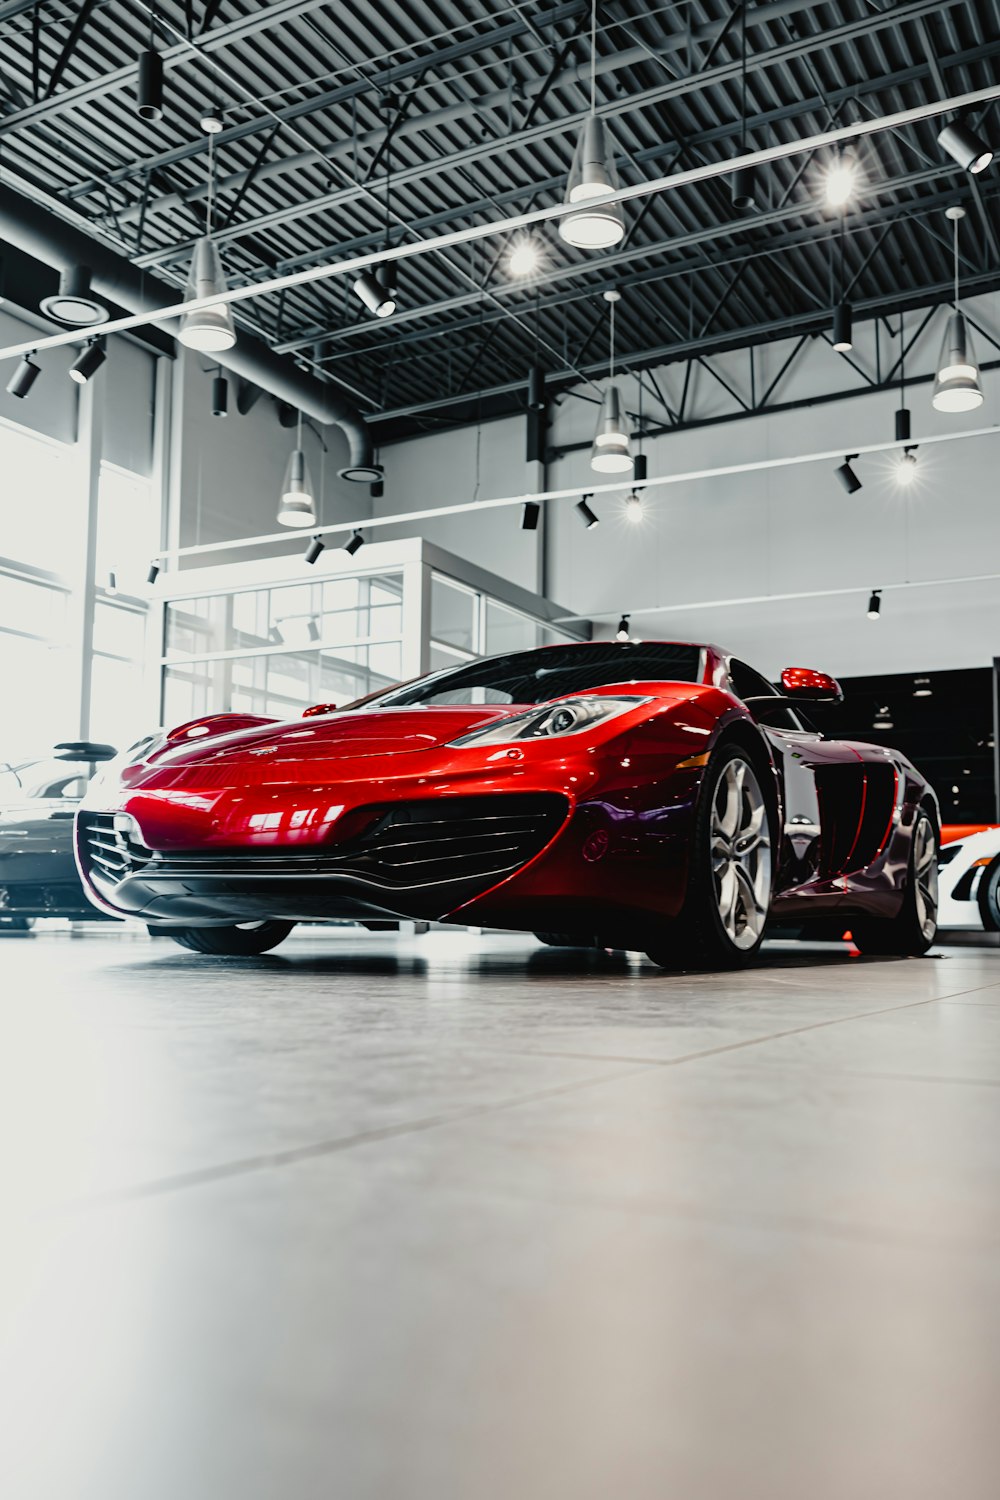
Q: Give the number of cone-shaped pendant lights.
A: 5